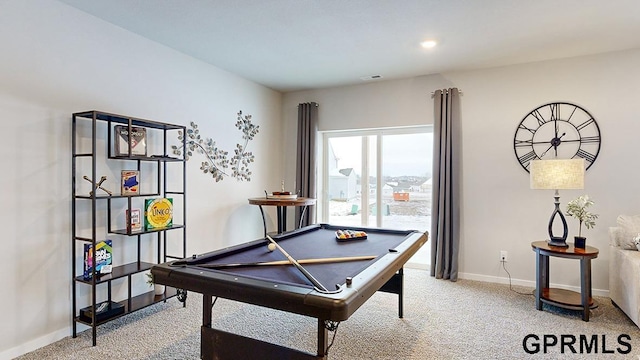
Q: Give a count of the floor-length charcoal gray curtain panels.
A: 2